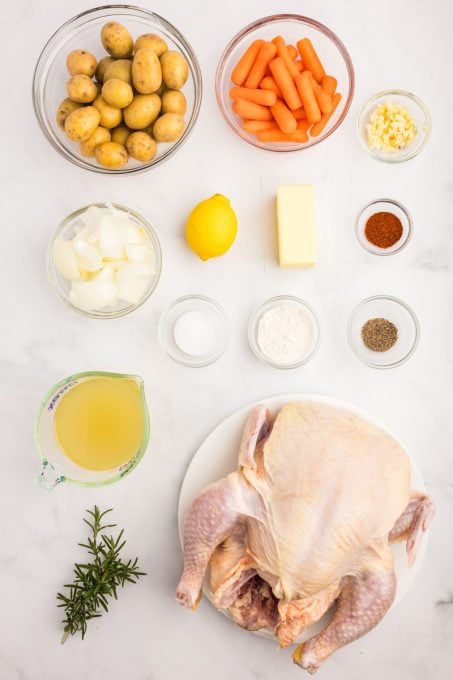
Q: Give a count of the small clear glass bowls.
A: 5